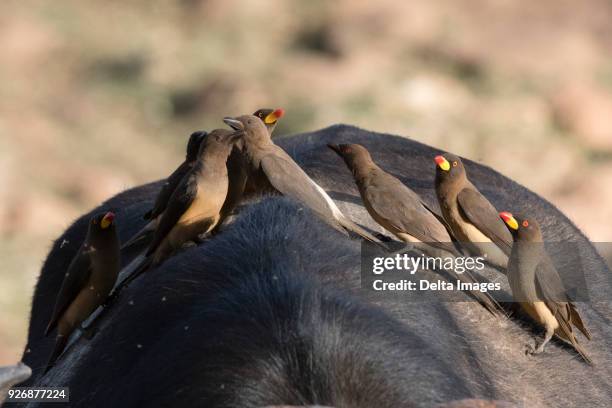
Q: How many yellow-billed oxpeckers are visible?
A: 8